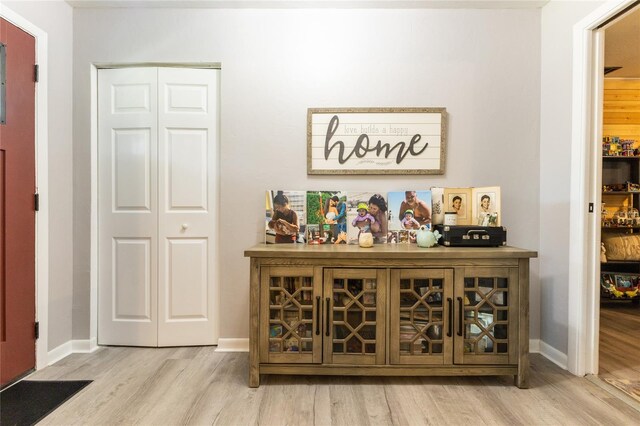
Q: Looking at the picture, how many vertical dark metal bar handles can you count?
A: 4